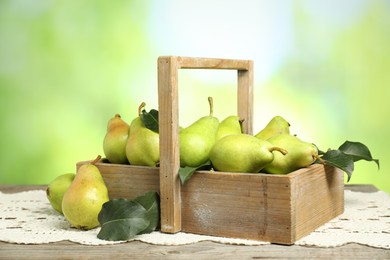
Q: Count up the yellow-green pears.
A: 9